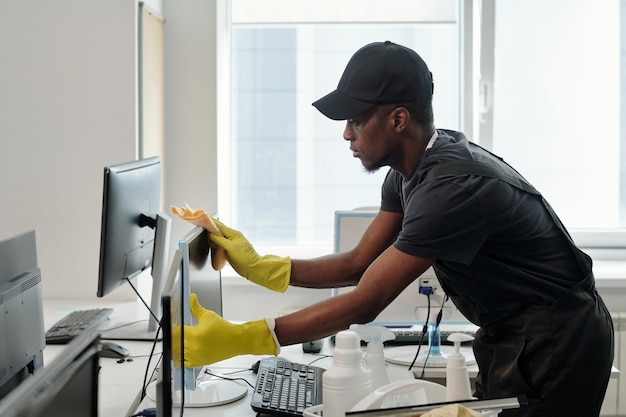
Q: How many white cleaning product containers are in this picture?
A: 3